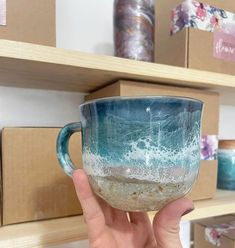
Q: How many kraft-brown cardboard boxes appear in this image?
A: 5